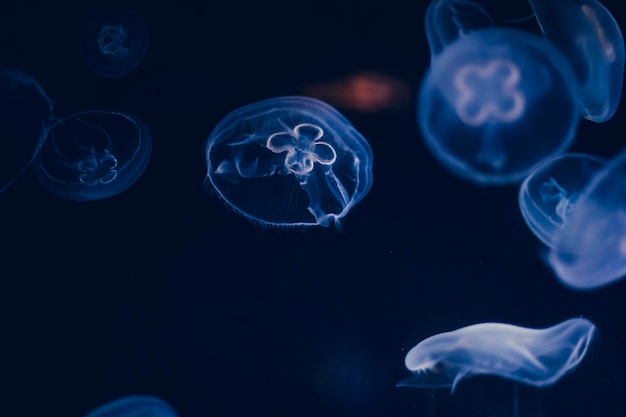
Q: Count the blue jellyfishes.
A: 11